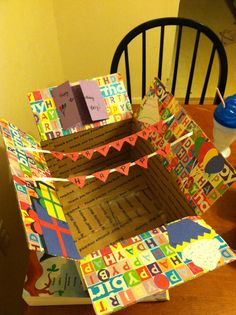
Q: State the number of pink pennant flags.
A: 13